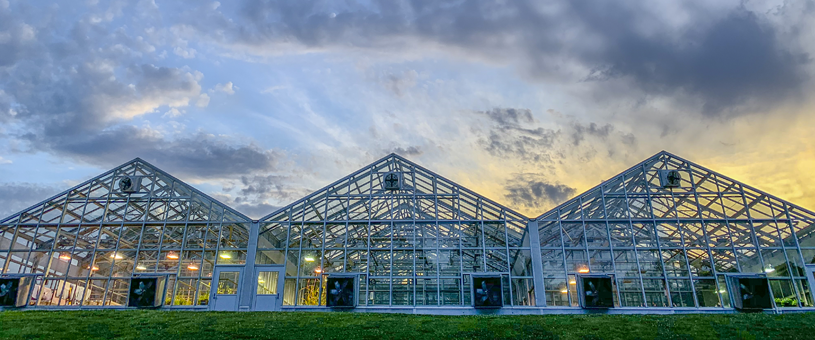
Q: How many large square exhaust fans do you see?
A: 6